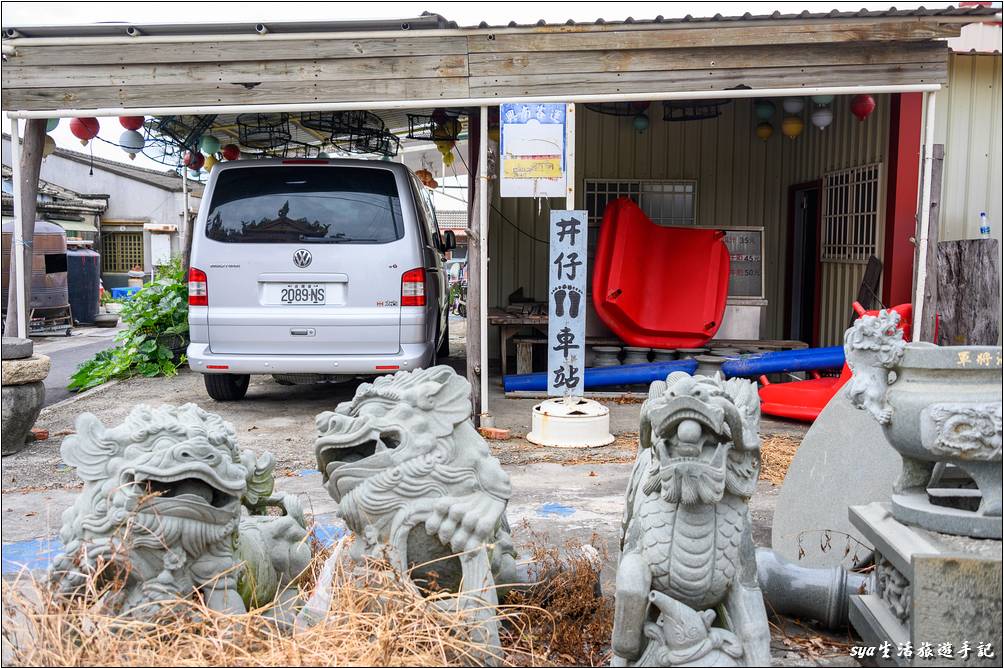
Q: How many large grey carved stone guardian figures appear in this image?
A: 3